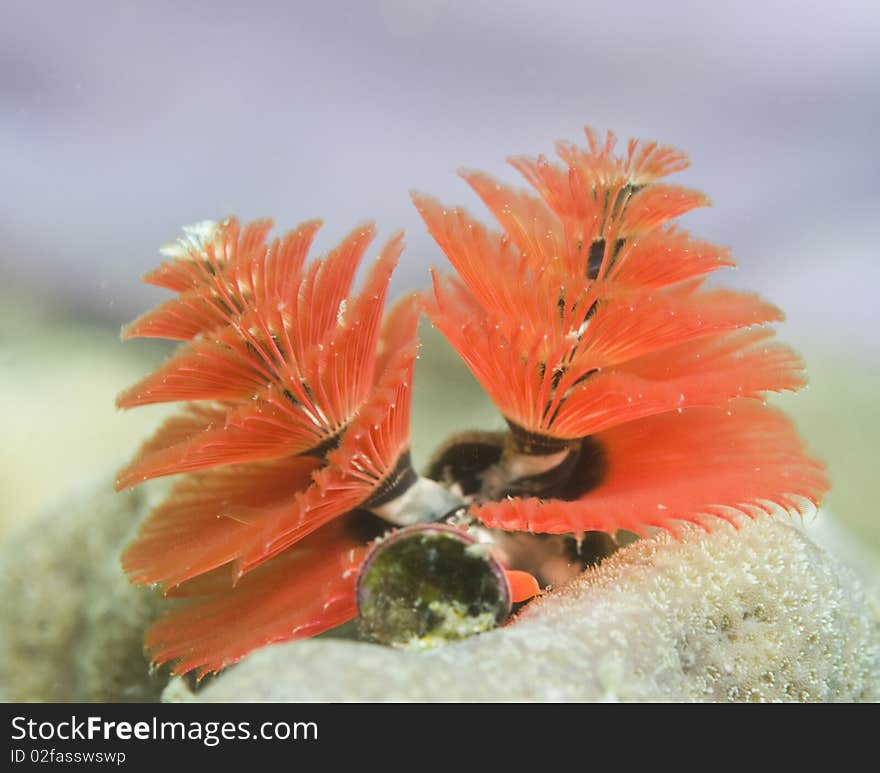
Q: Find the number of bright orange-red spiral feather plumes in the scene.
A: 2